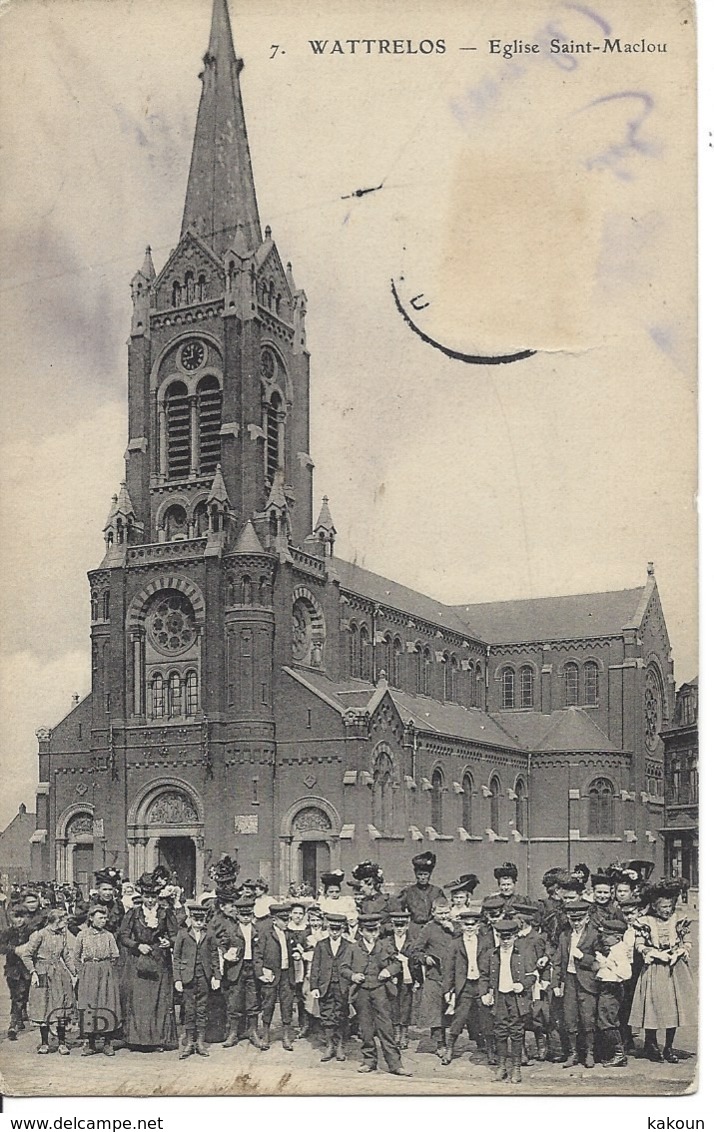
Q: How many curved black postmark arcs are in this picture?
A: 1